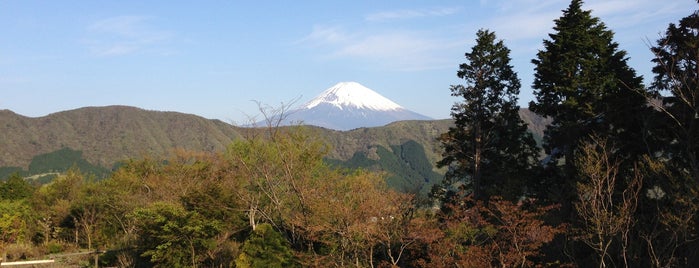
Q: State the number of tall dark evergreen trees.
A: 3